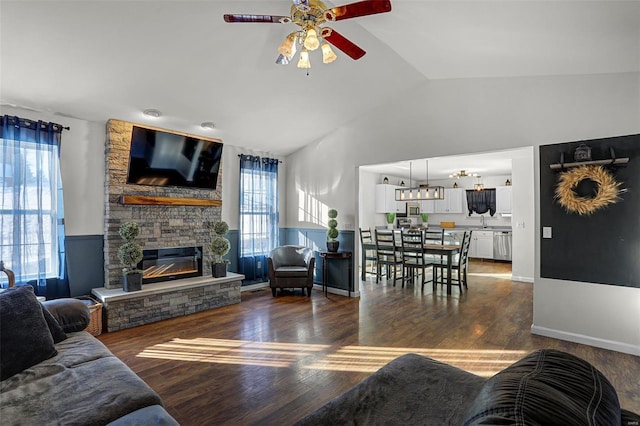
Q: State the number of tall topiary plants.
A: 3